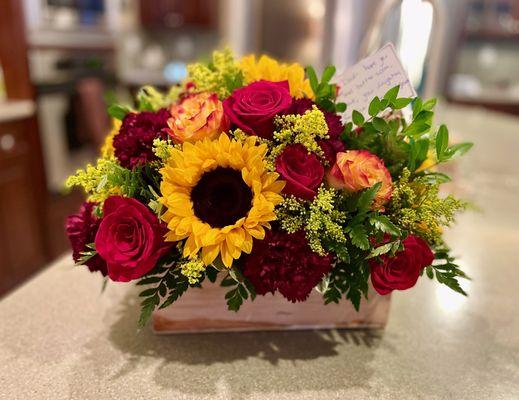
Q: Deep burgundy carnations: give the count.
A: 4